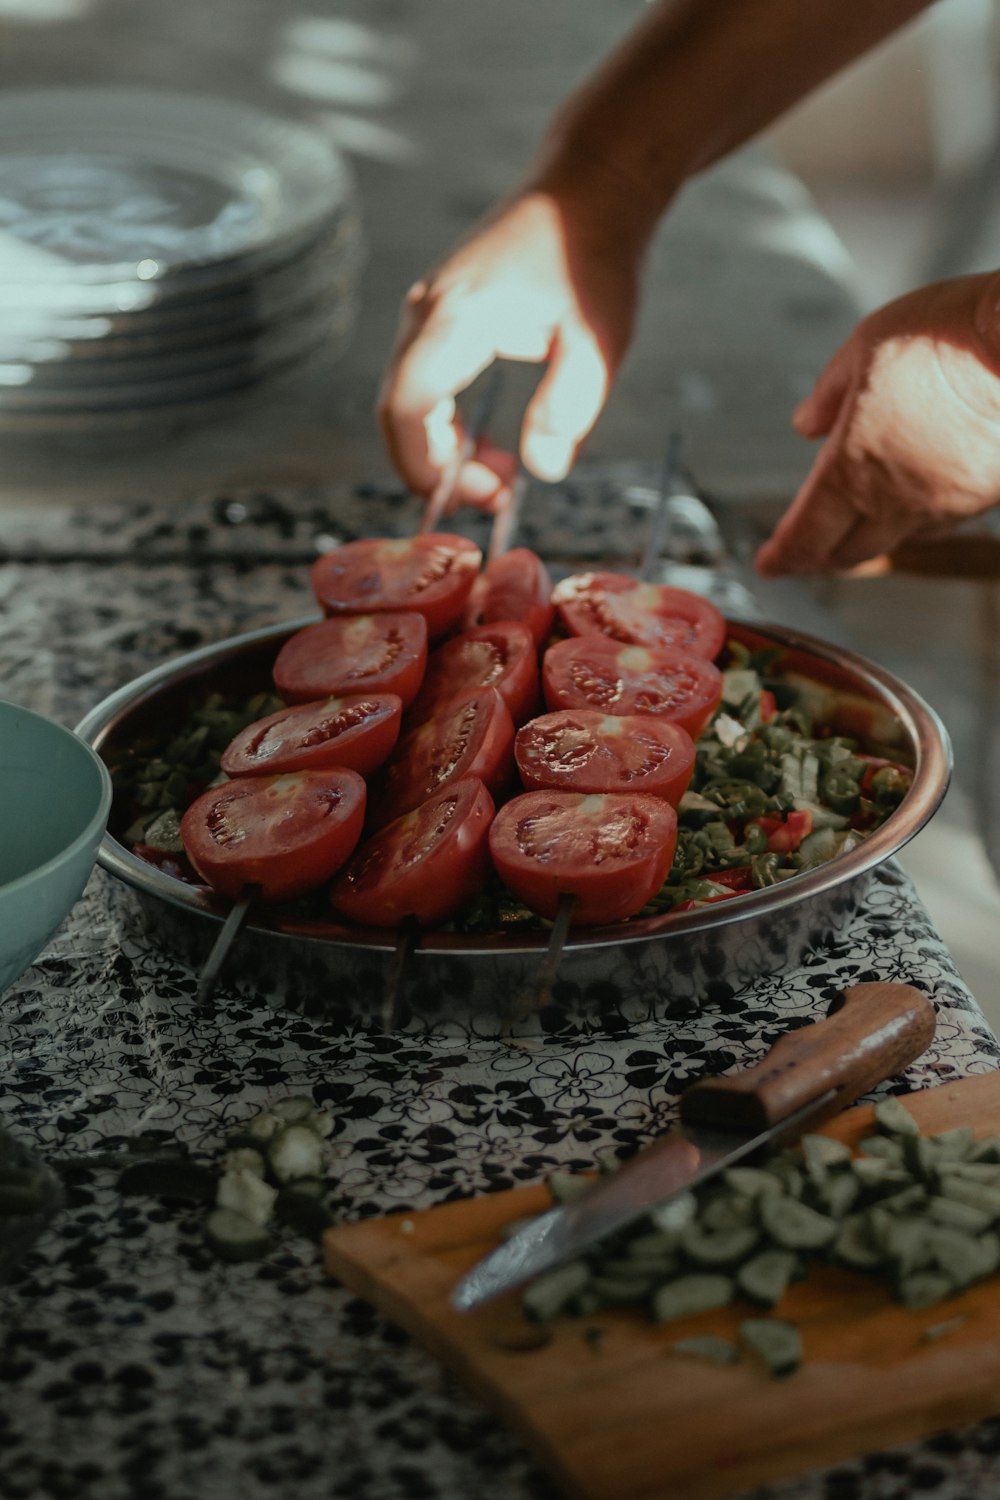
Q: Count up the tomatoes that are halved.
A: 12